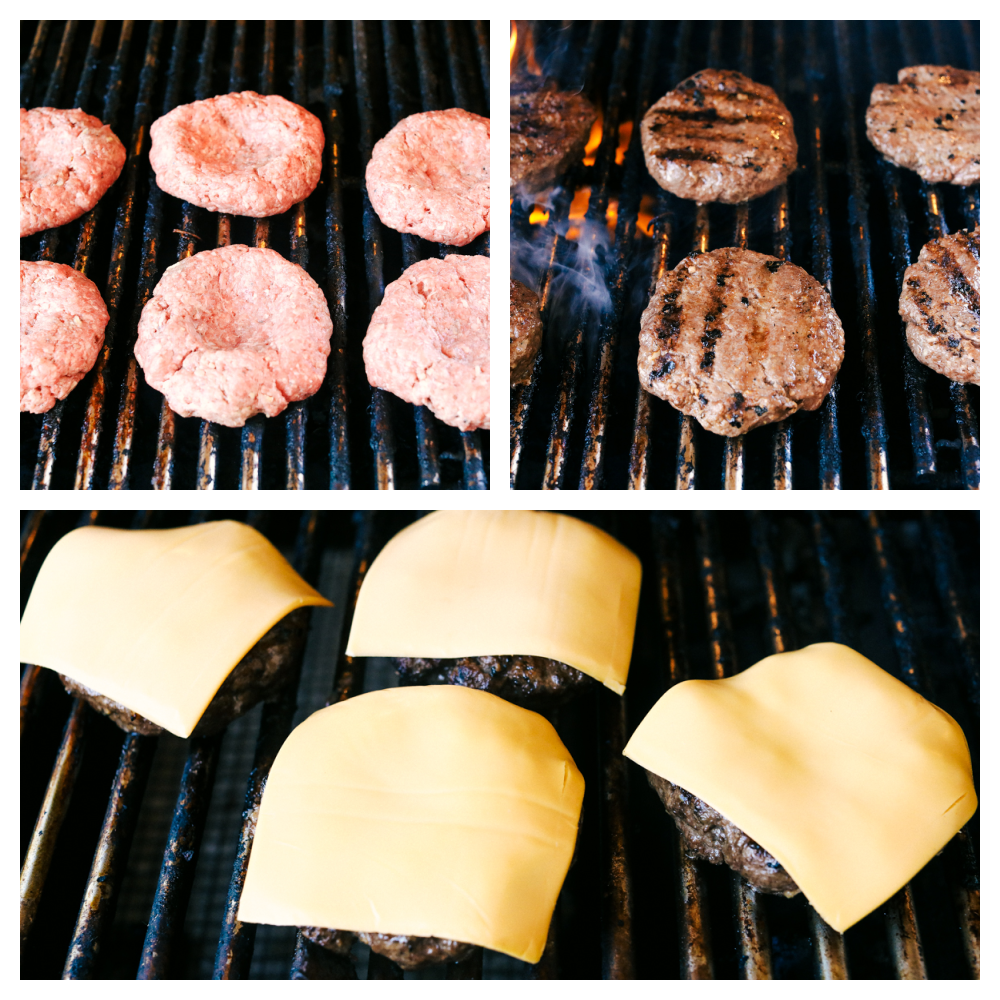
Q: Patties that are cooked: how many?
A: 10